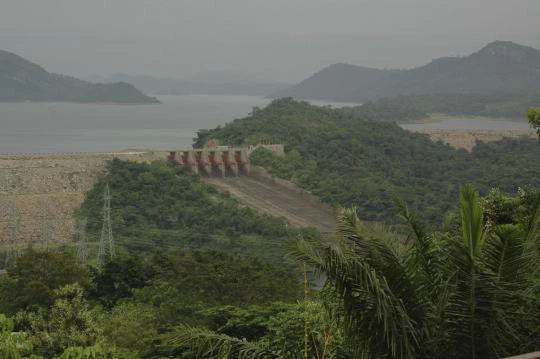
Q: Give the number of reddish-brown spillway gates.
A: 6